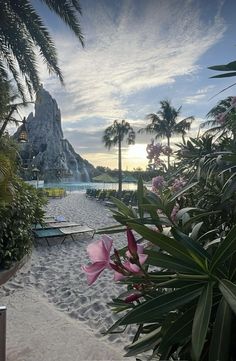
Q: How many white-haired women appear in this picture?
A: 0